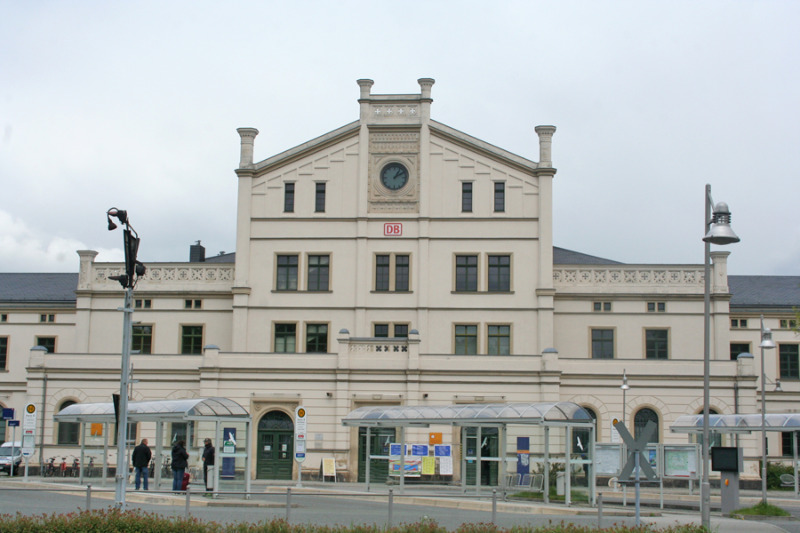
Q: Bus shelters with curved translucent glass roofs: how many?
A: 3